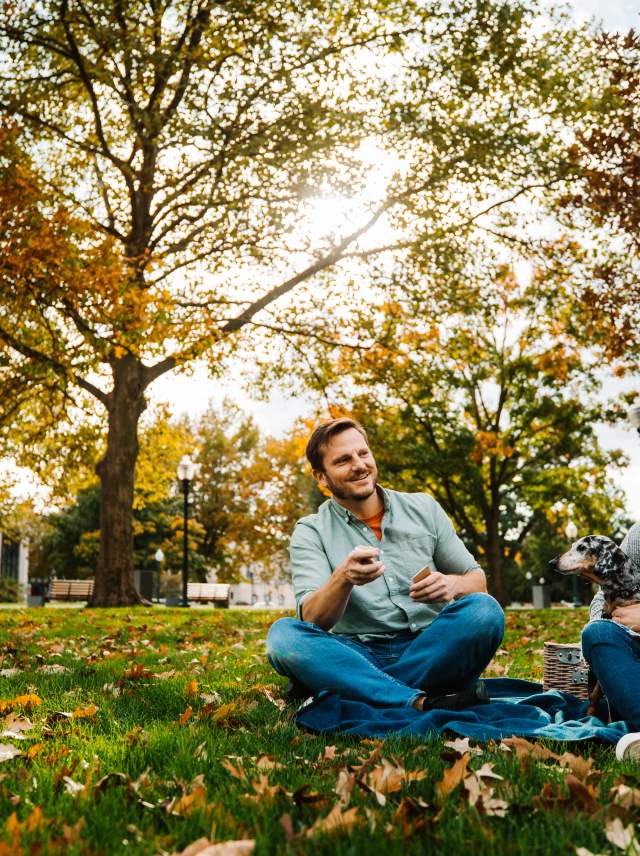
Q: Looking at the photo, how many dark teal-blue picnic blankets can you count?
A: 1